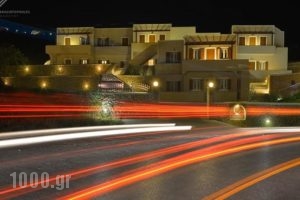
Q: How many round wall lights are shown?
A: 6